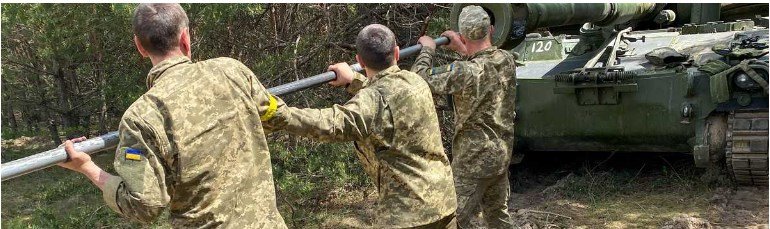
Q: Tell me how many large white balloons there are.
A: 0